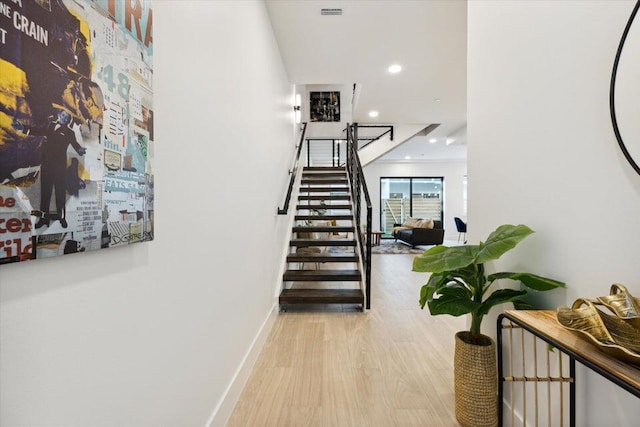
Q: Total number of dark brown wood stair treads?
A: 12